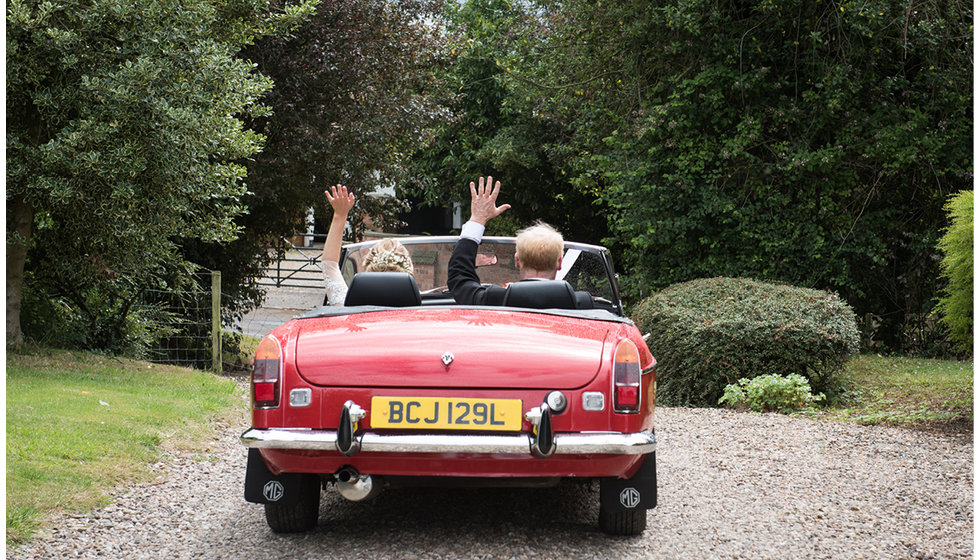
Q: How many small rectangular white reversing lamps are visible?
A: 2